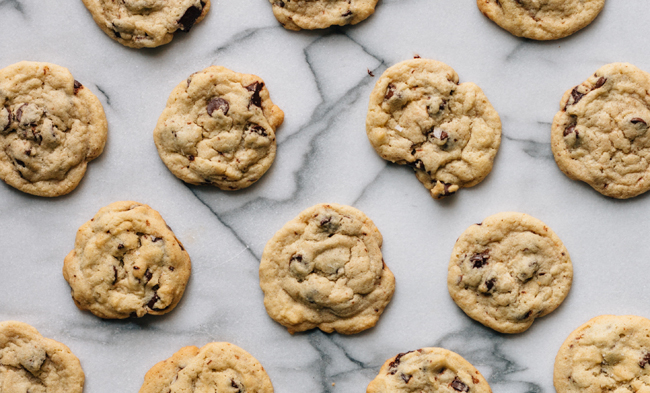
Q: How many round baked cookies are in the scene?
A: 14